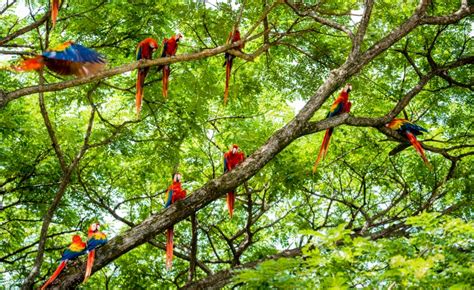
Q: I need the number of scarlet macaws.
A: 11